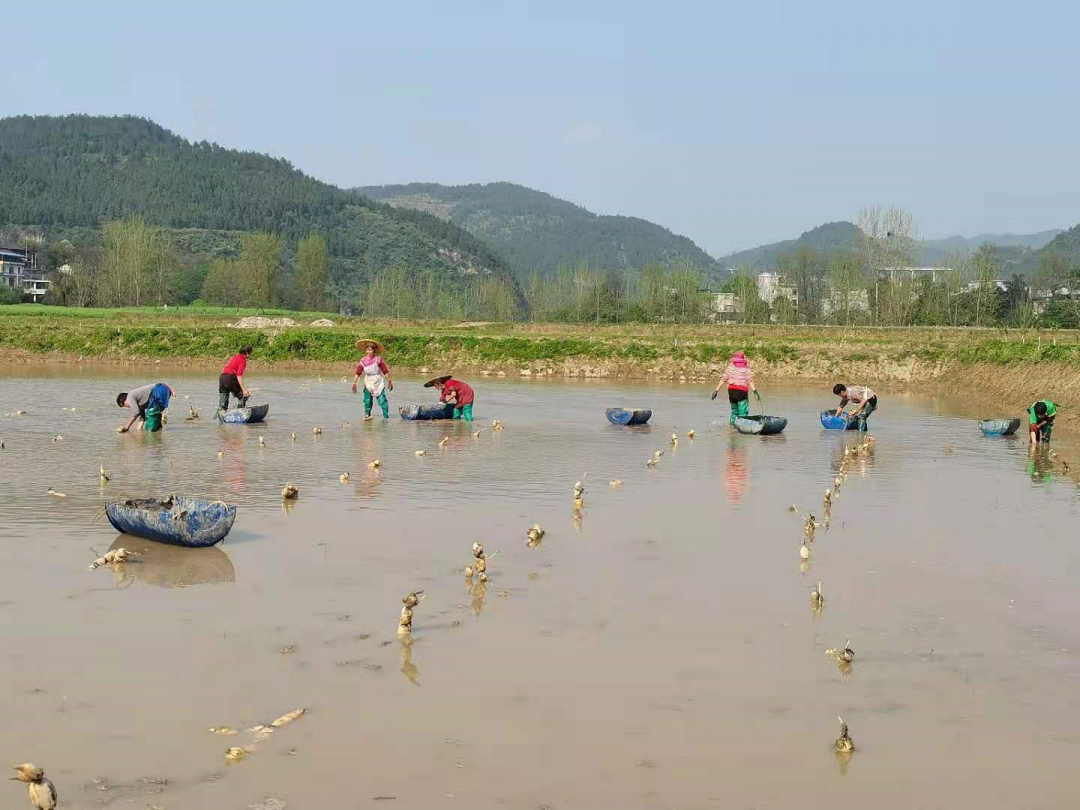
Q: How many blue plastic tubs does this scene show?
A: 7